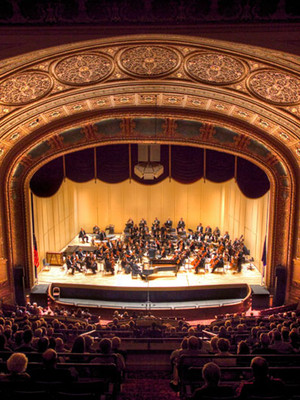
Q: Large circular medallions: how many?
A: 5